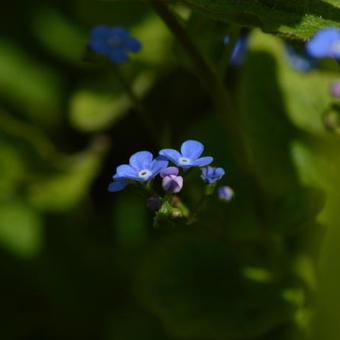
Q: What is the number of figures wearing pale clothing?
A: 0